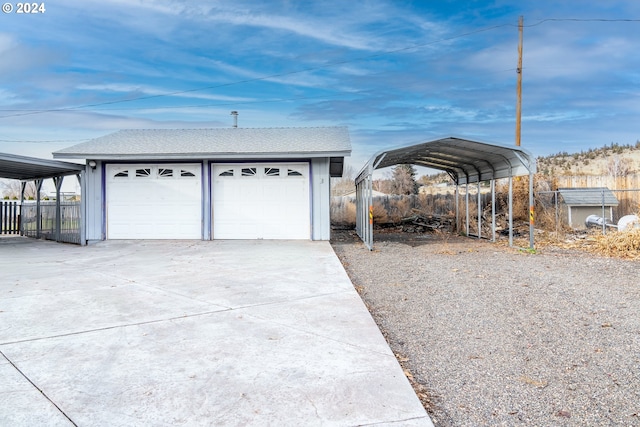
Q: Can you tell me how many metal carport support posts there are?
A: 12